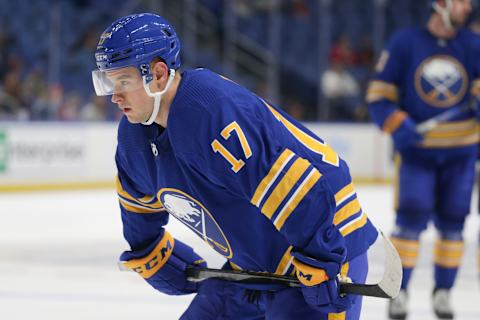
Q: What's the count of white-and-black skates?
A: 2